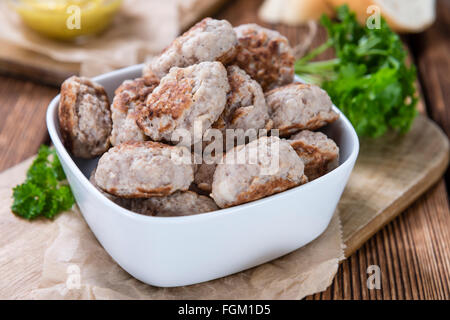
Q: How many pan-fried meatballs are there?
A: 12